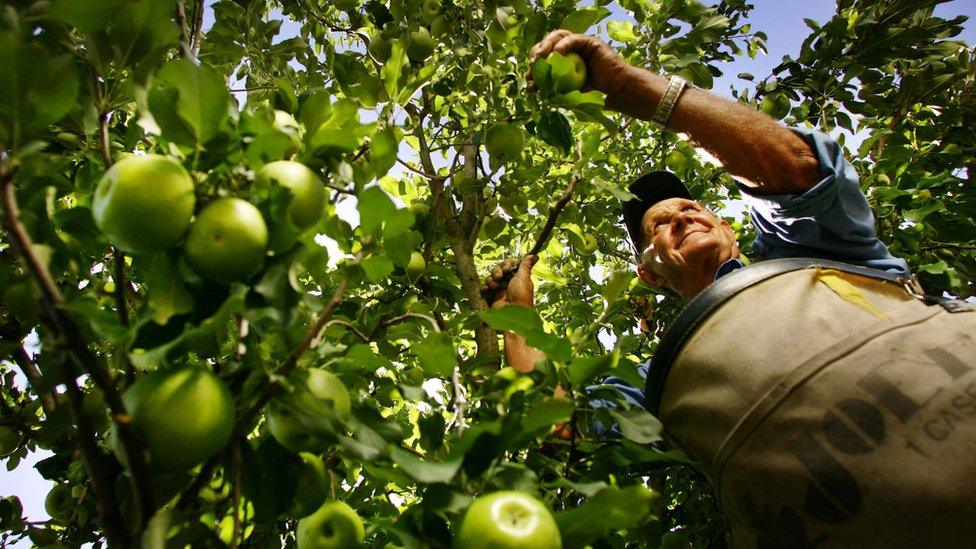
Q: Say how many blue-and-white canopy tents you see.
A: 0